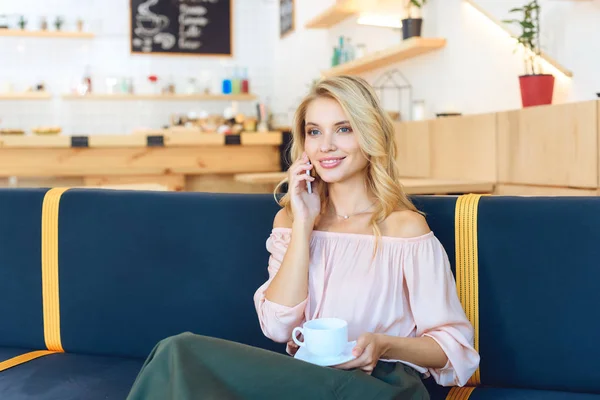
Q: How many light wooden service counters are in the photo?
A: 1